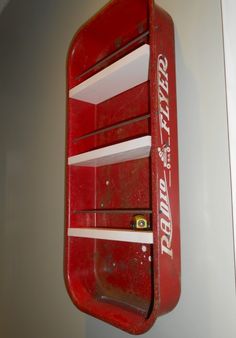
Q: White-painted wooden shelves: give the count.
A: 3